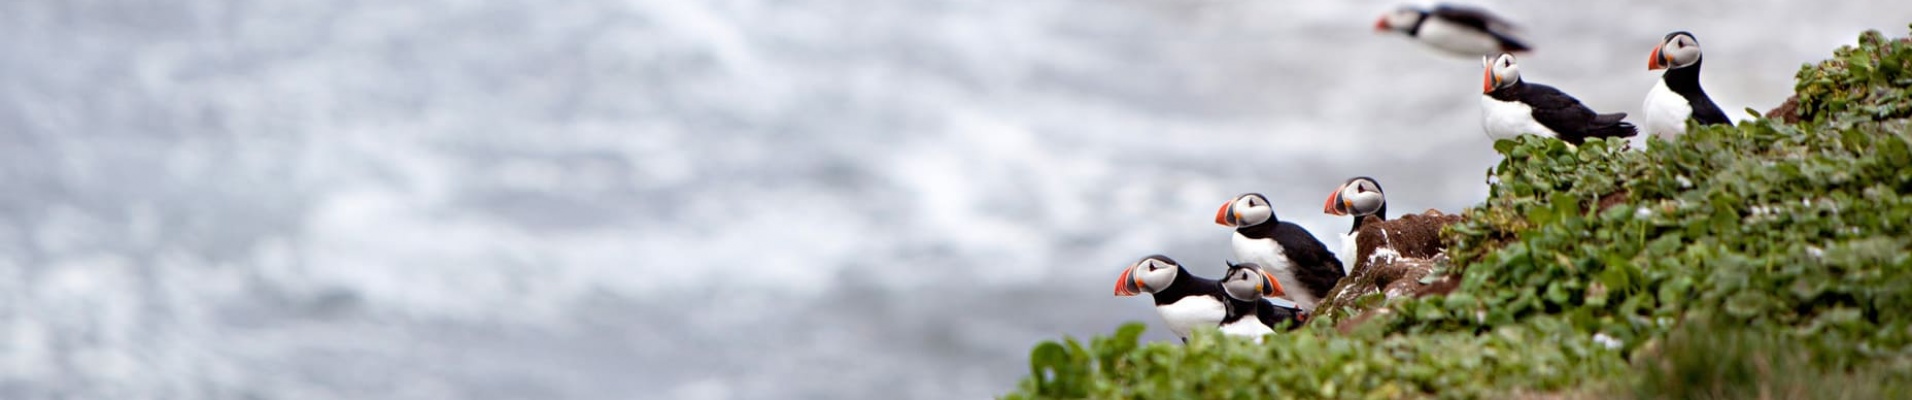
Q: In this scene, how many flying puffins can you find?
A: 1